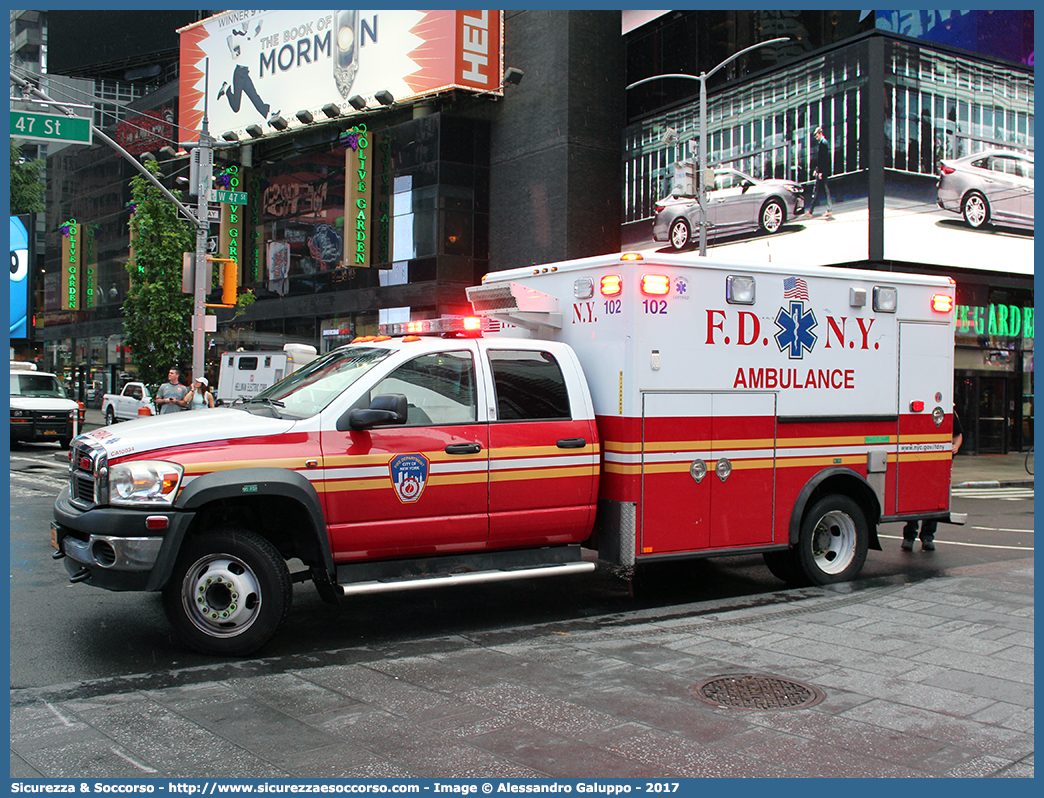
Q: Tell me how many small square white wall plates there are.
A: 0